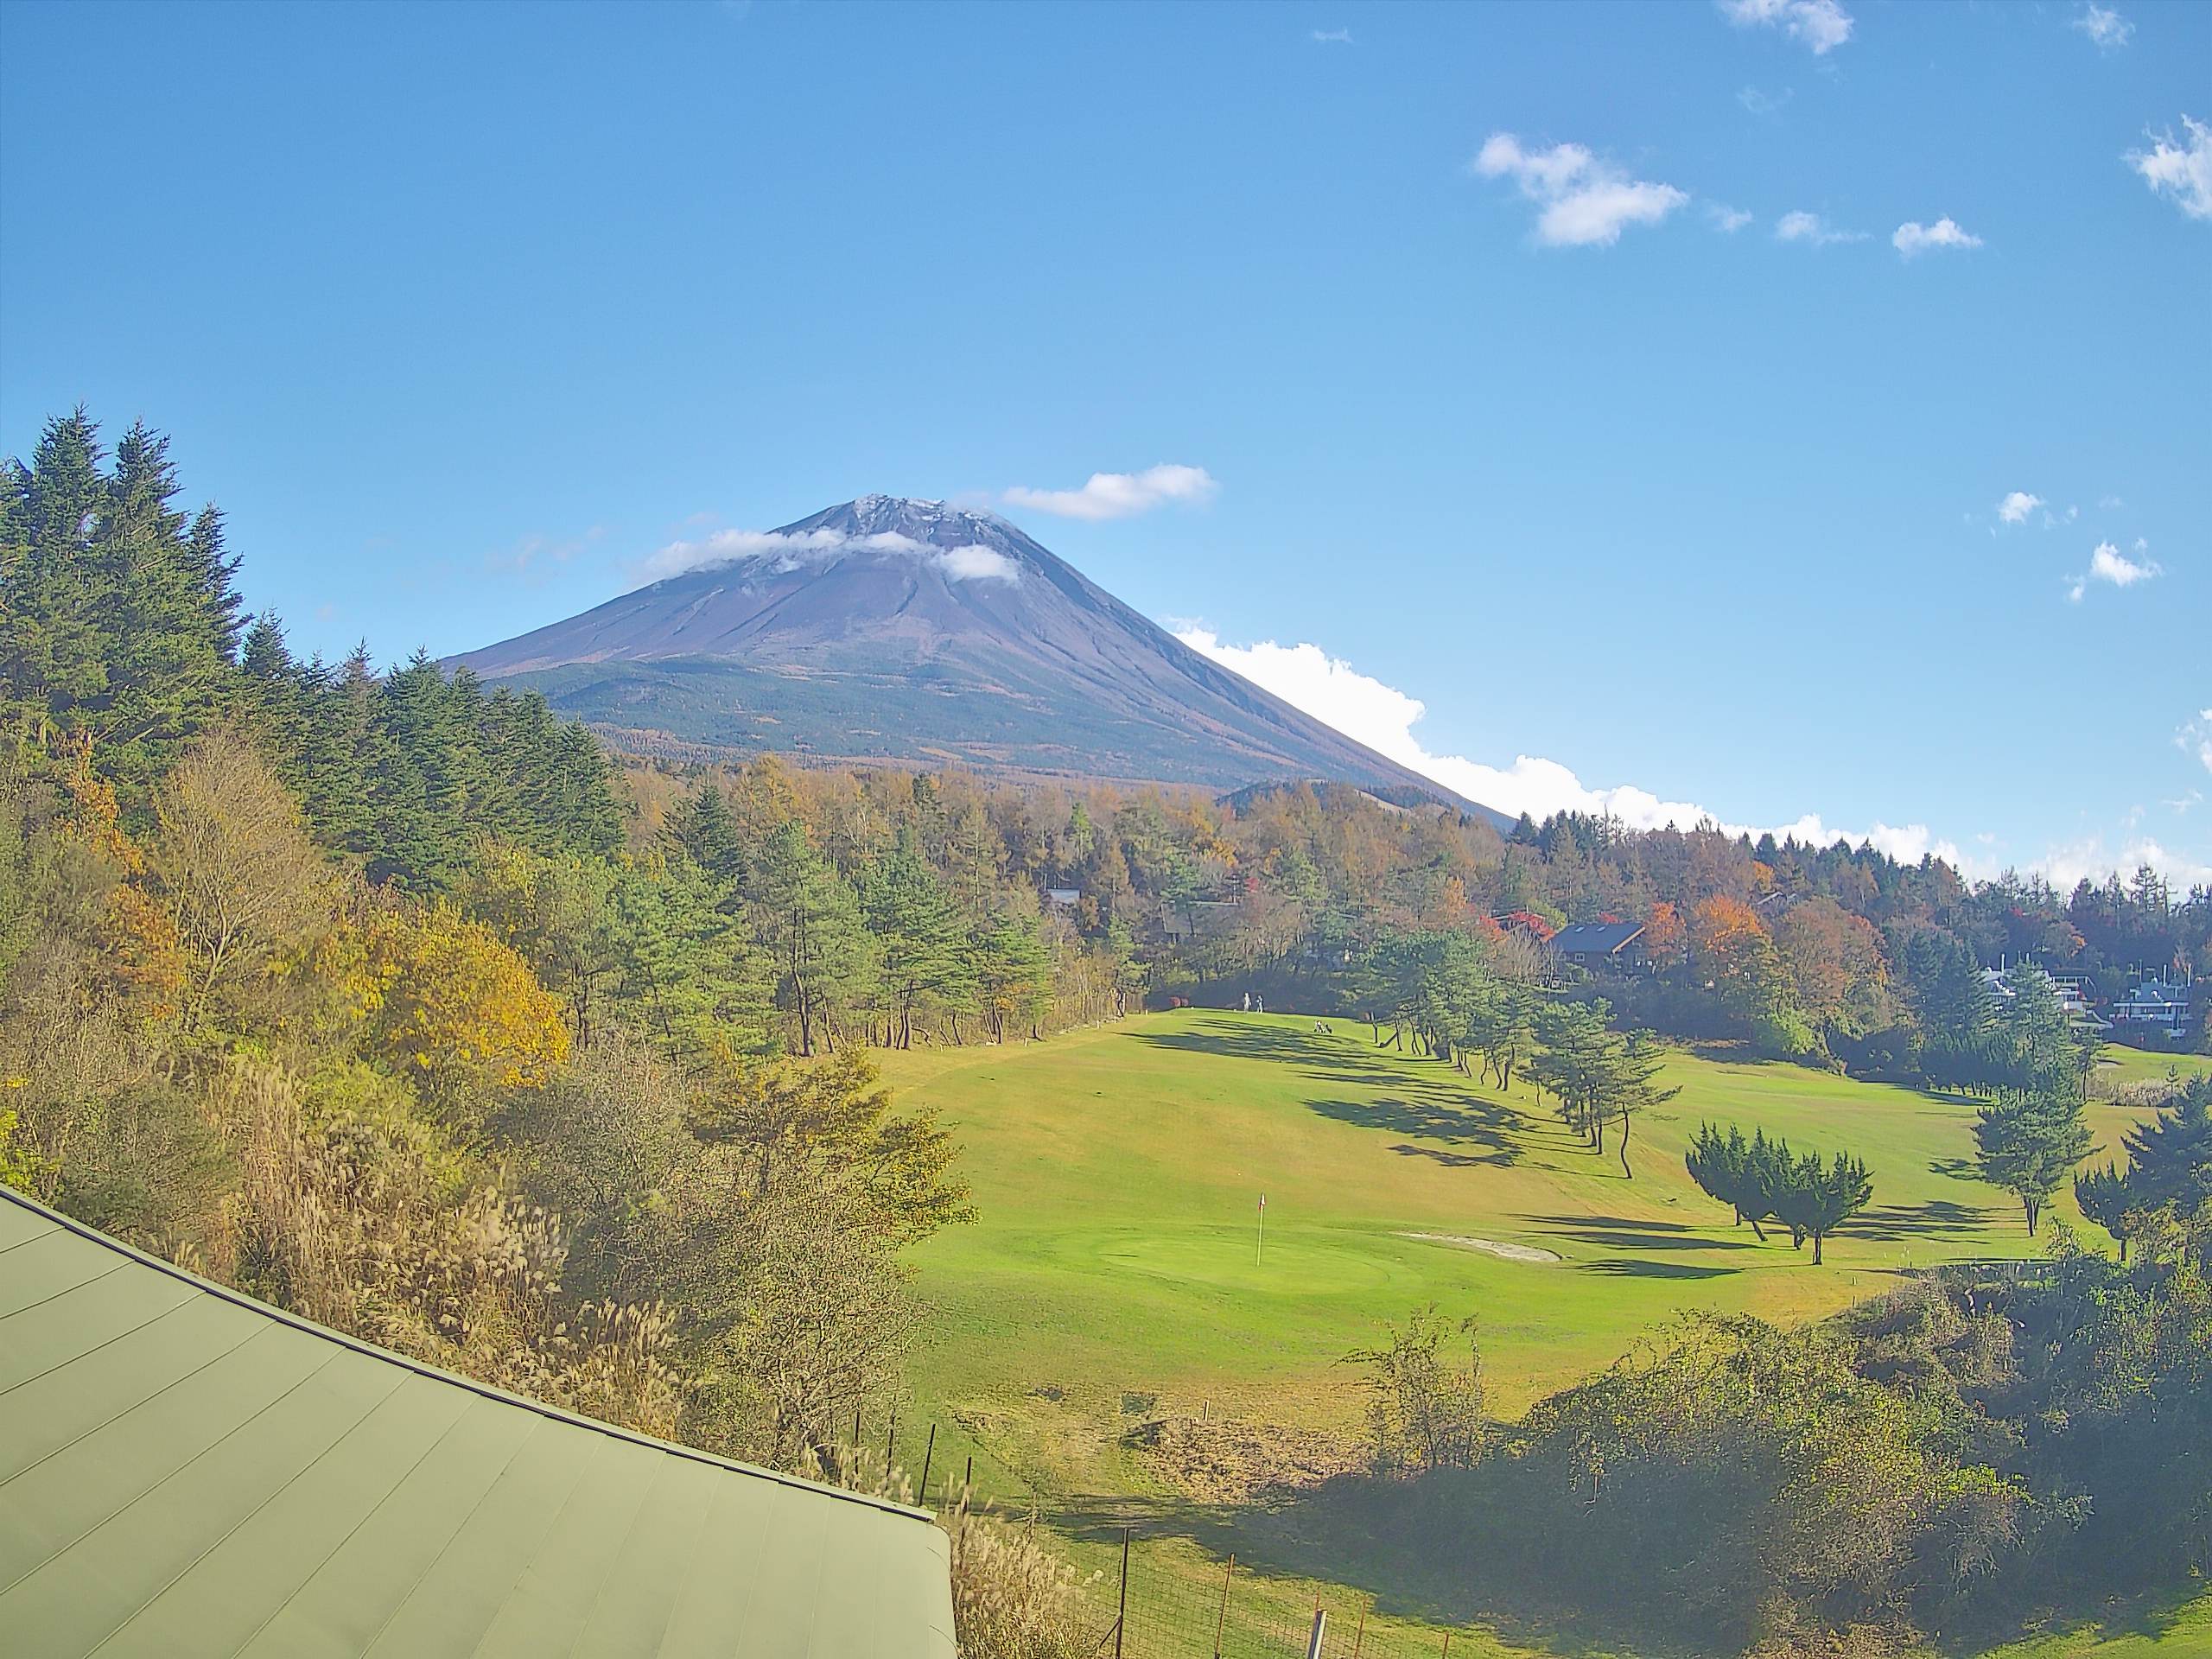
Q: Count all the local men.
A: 2